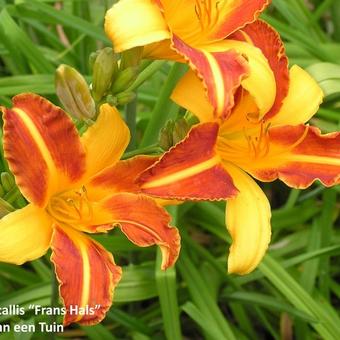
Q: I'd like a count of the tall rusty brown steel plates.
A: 0